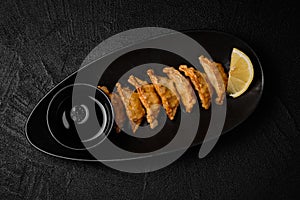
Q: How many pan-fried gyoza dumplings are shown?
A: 7